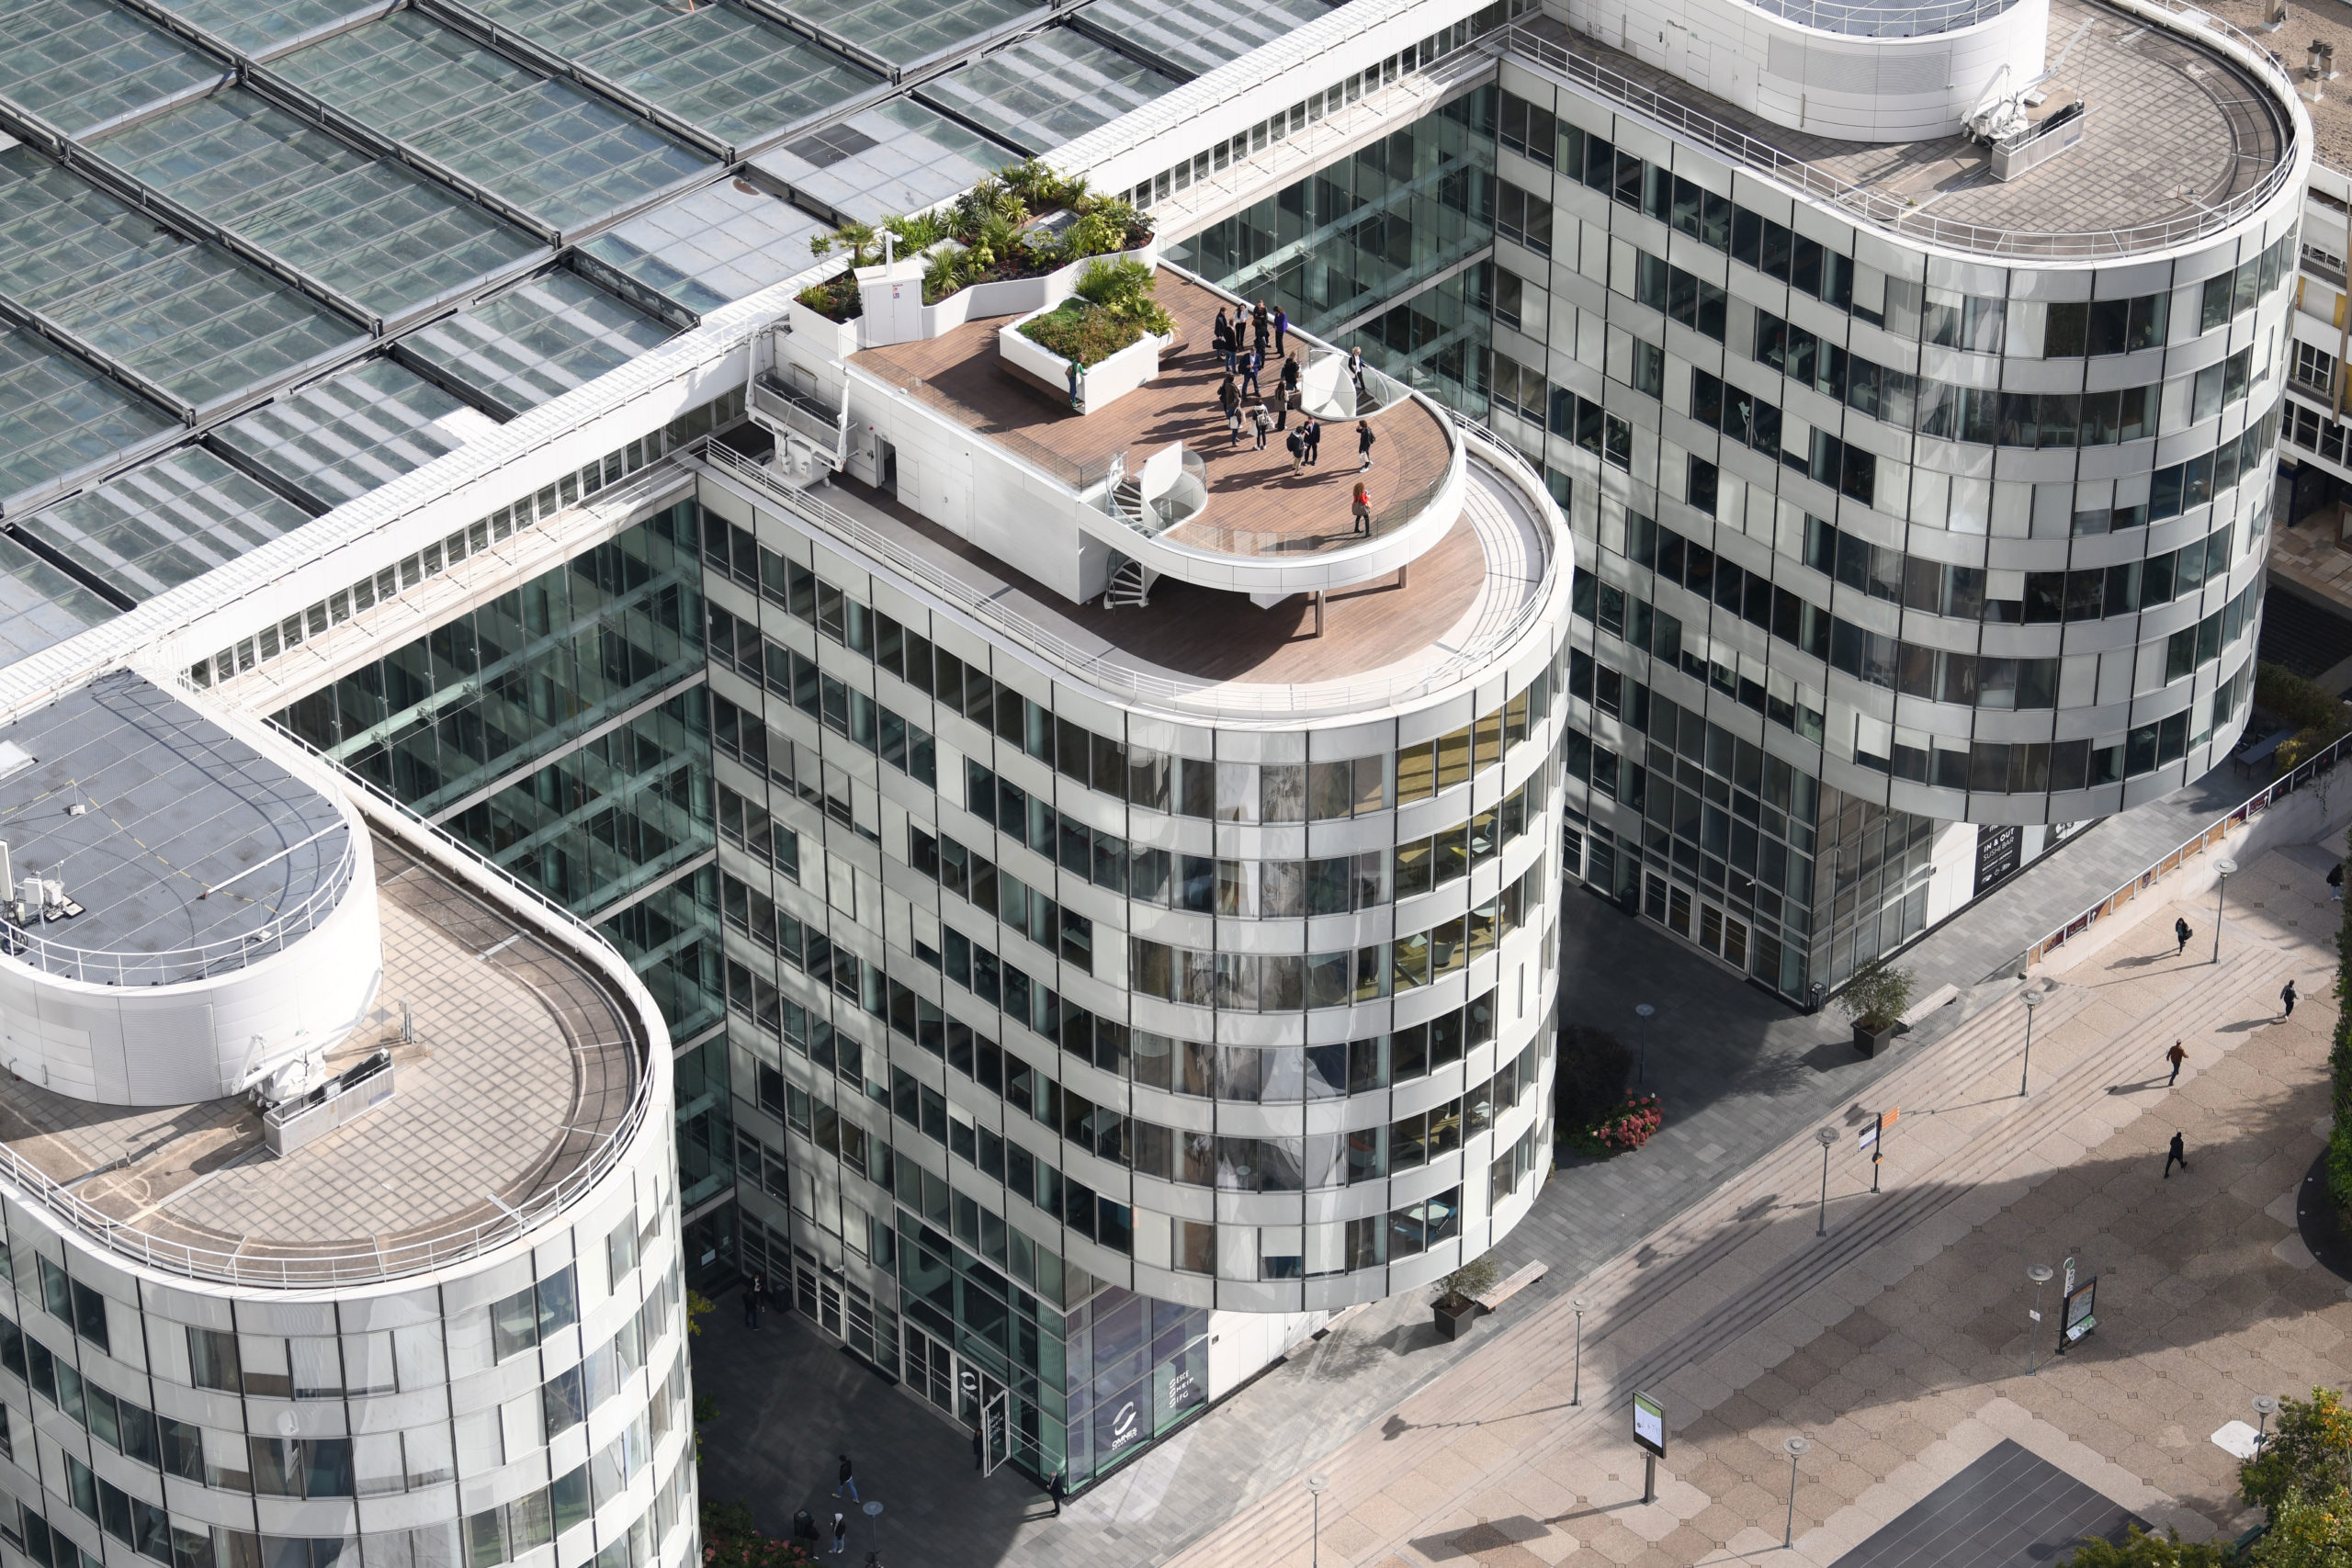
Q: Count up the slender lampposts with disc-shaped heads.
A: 10